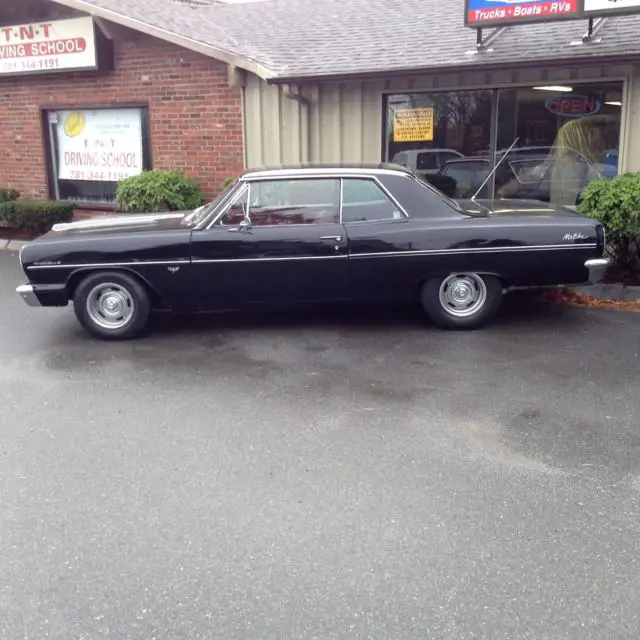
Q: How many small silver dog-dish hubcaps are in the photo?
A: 2